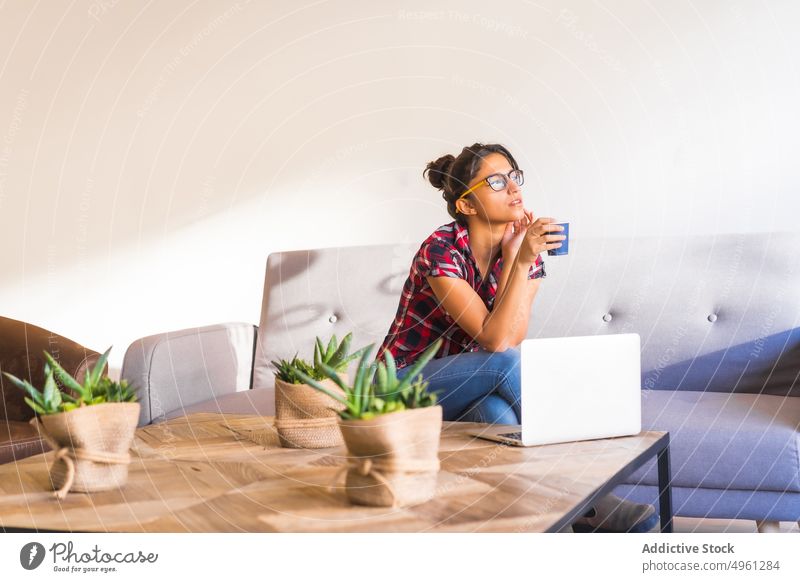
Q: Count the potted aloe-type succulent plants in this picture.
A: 3